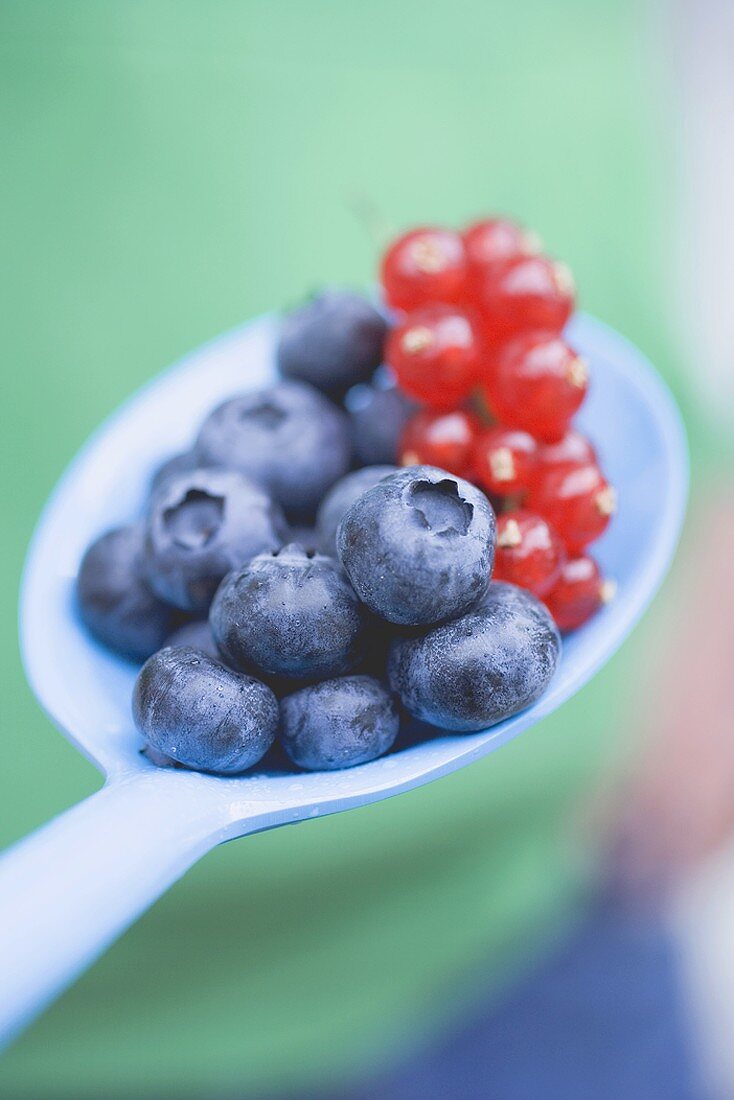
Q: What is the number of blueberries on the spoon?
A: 13